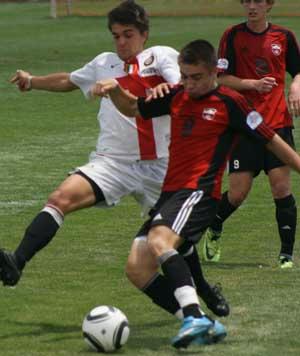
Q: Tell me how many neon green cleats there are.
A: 2